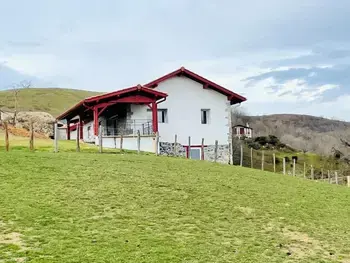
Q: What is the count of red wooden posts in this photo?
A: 4